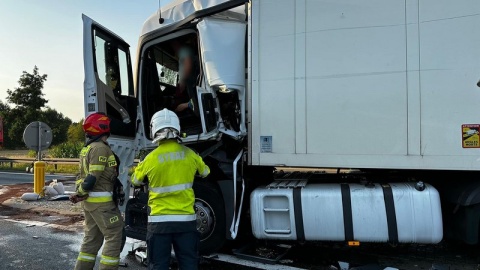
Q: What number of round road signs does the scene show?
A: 1